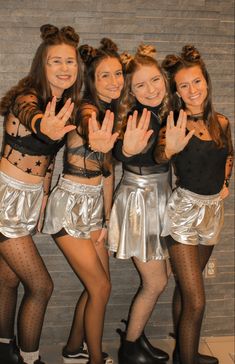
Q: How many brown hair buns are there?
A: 6